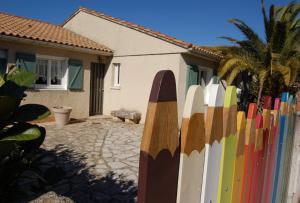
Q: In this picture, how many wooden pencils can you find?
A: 12